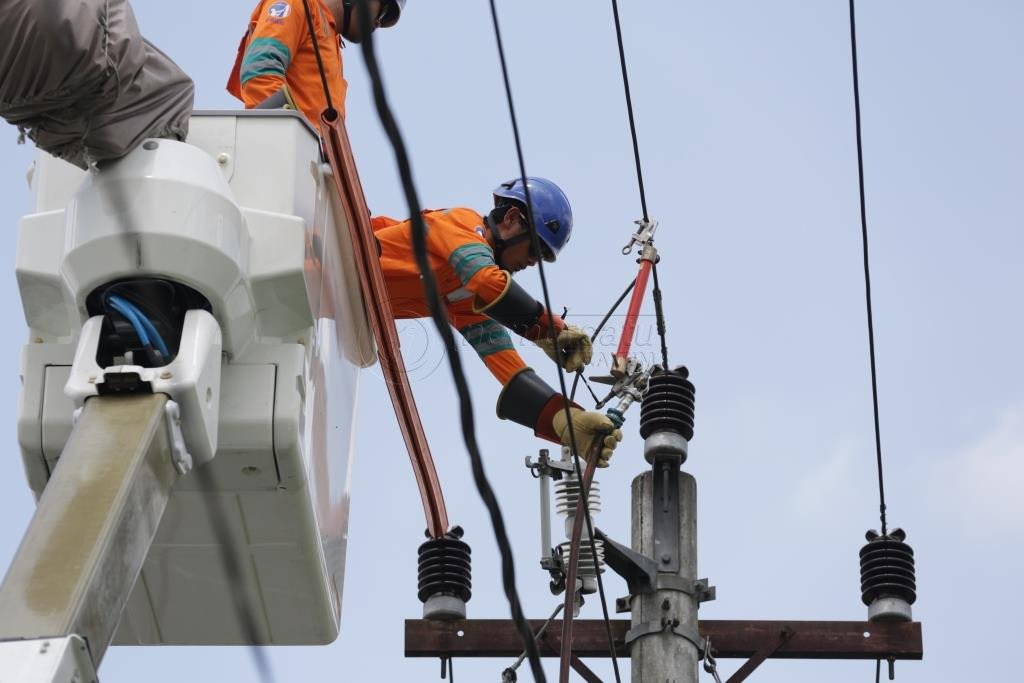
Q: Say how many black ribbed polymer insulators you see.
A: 3